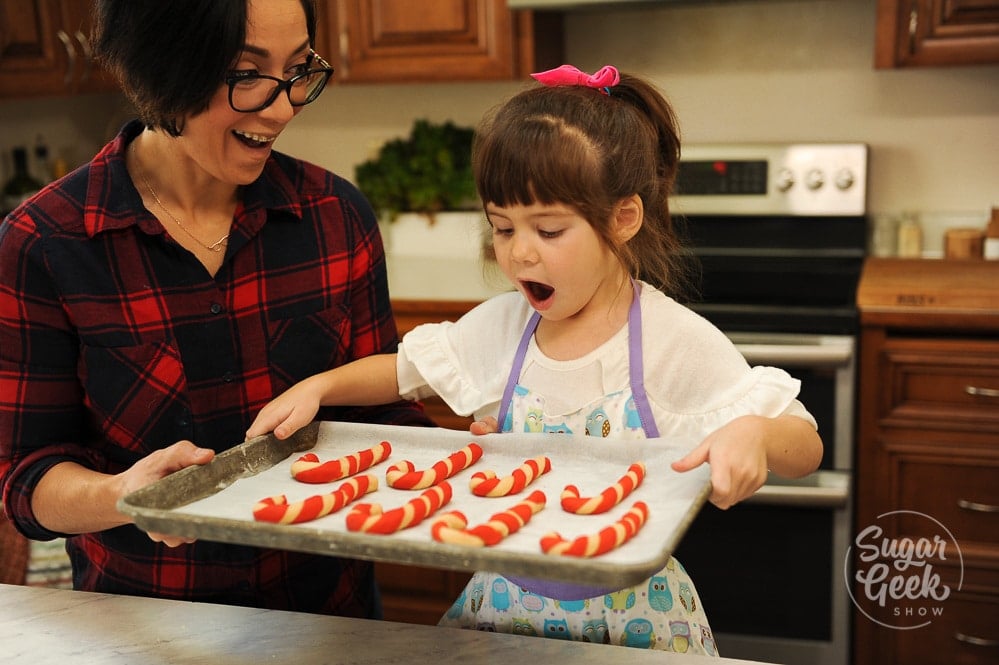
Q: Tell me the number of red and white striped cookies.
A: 8